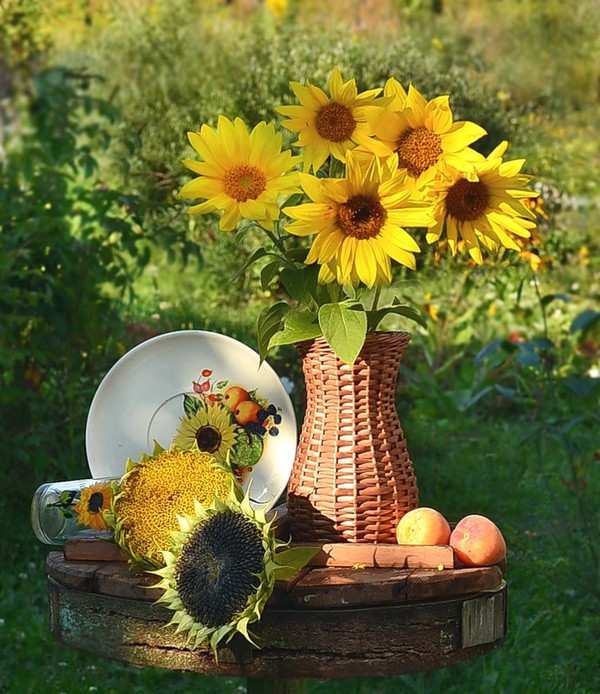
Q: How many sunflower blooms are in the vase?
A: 5